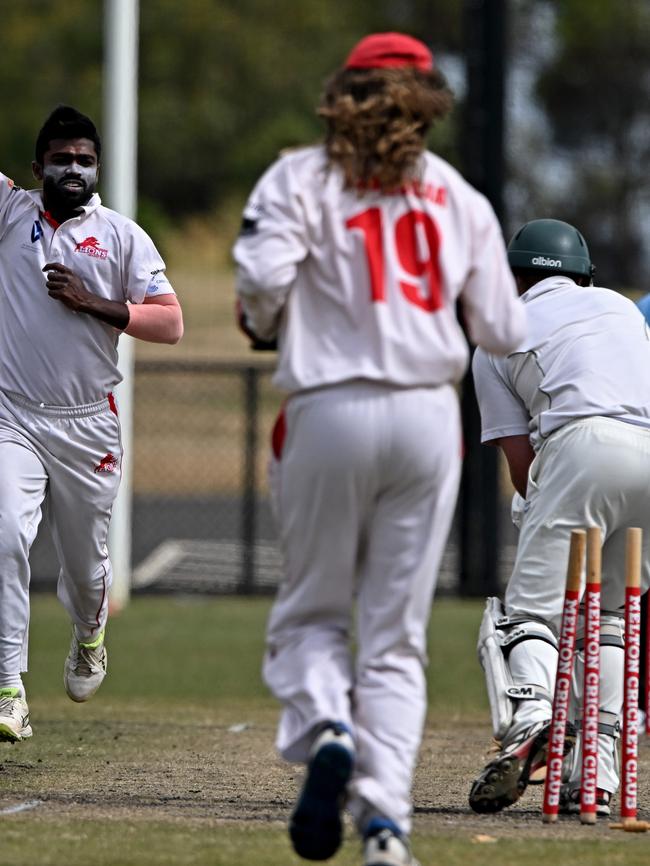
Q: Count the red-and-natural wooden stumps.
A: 3